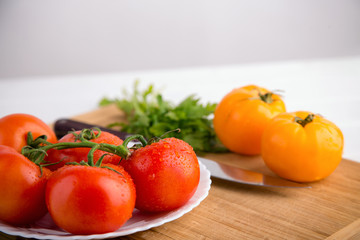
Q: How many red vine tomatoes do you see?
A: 5